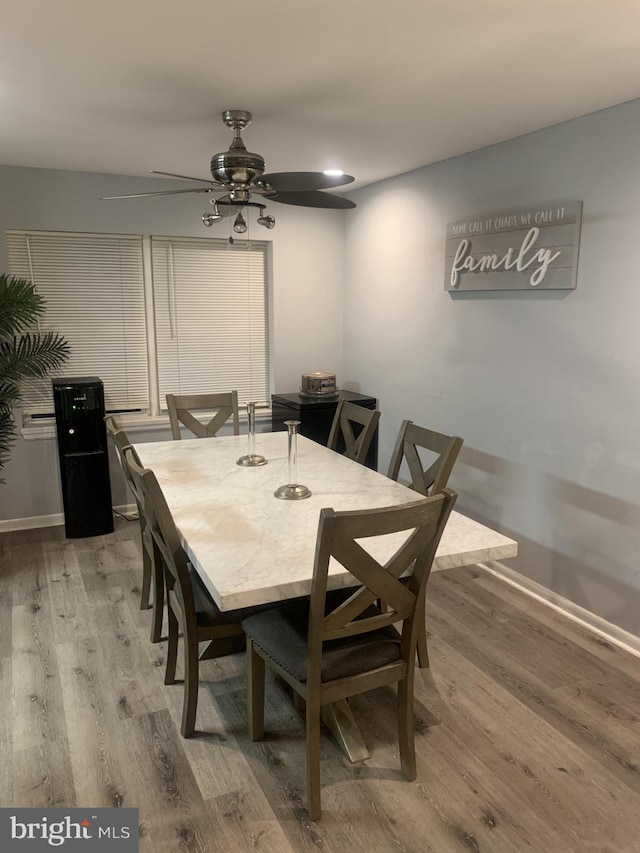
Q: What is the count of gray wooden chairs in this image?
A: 6